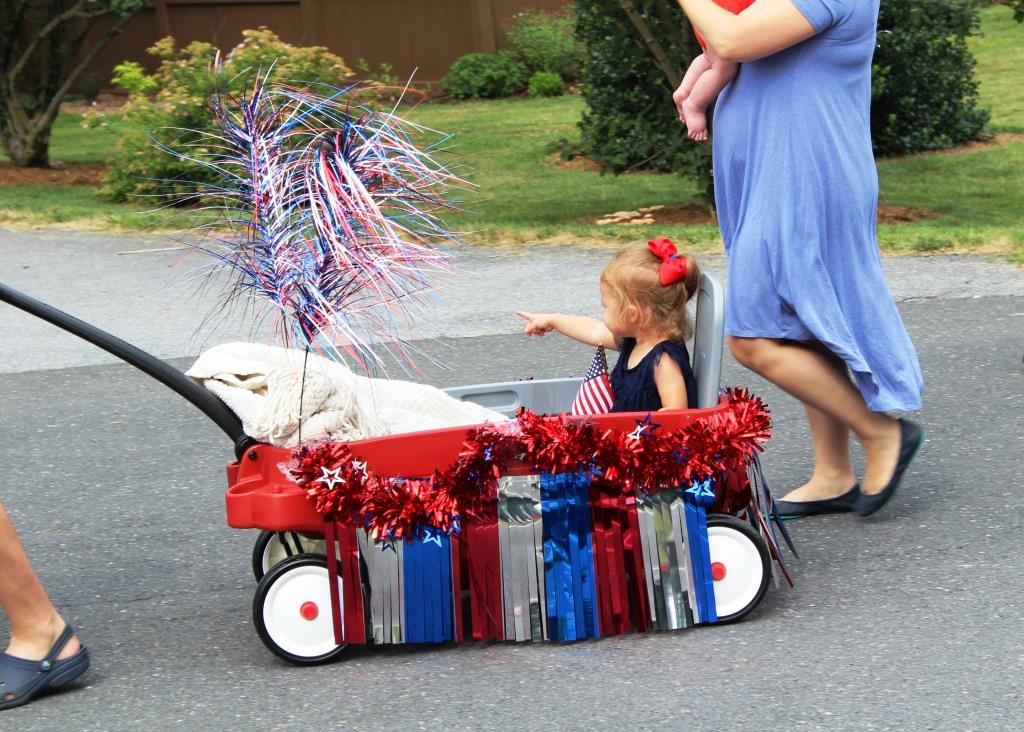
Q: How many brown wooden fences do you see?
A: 1